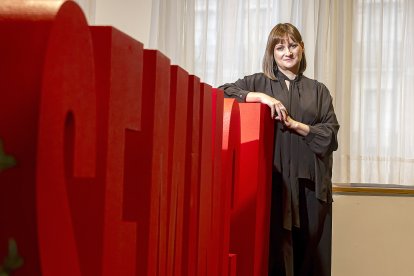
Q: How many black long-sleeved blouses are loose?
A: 1